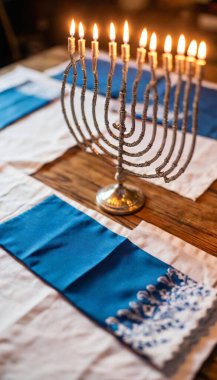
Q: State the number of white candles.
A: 11